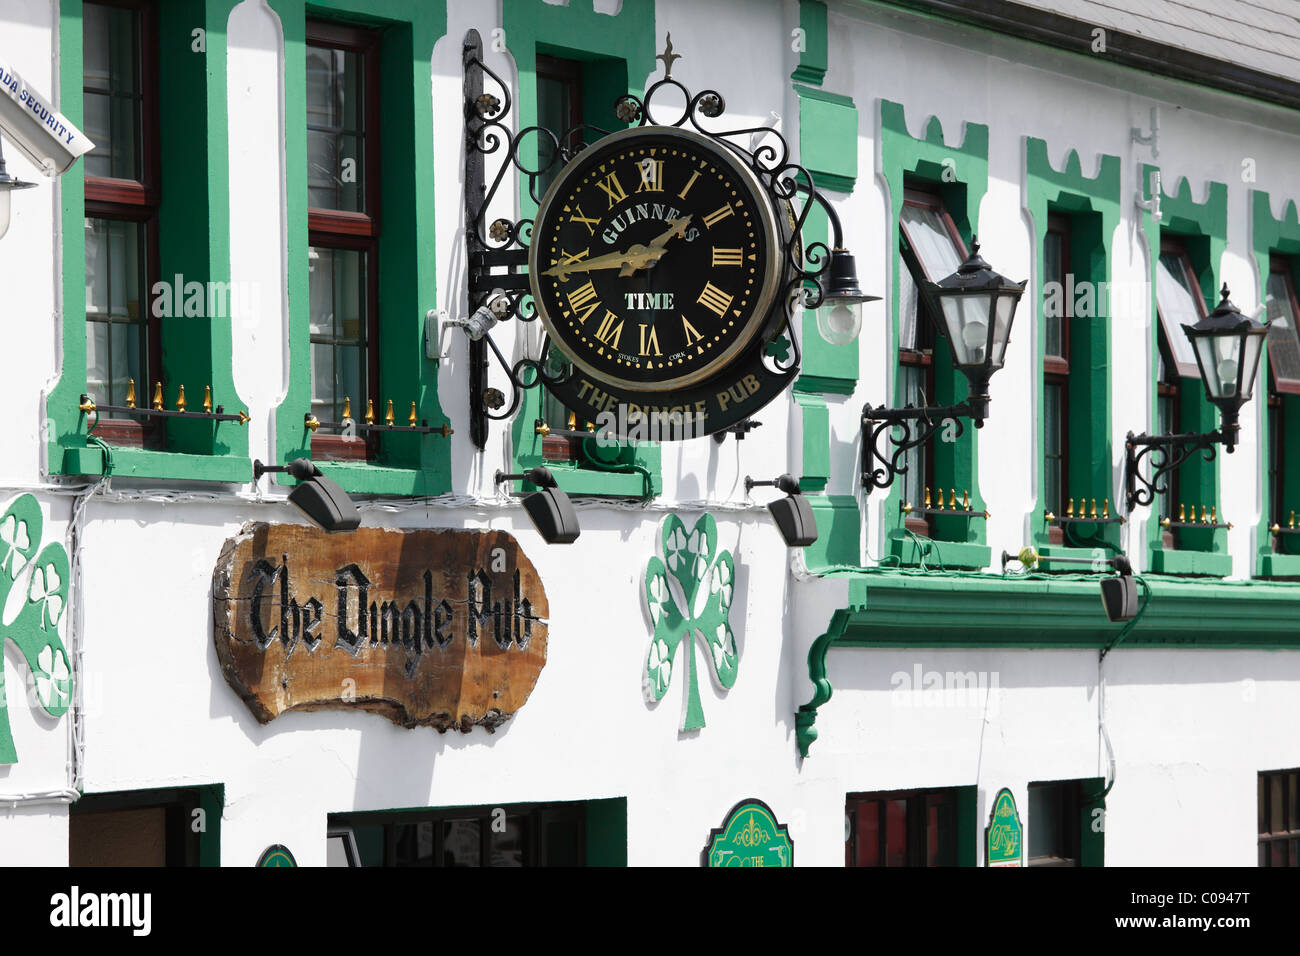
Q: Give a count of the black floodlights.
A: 4